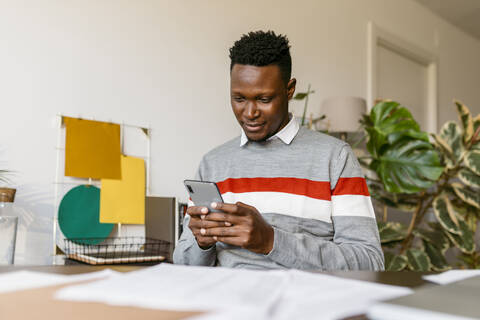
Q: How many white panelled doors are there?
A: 1